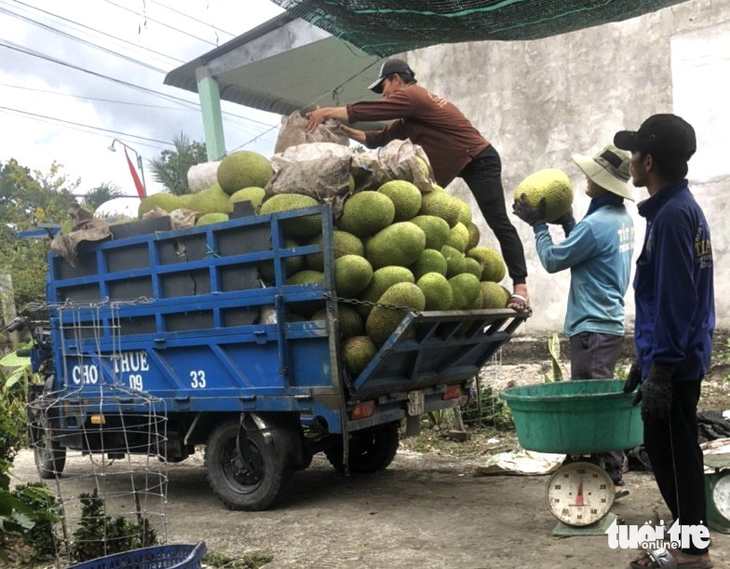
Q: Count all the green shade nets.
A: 1